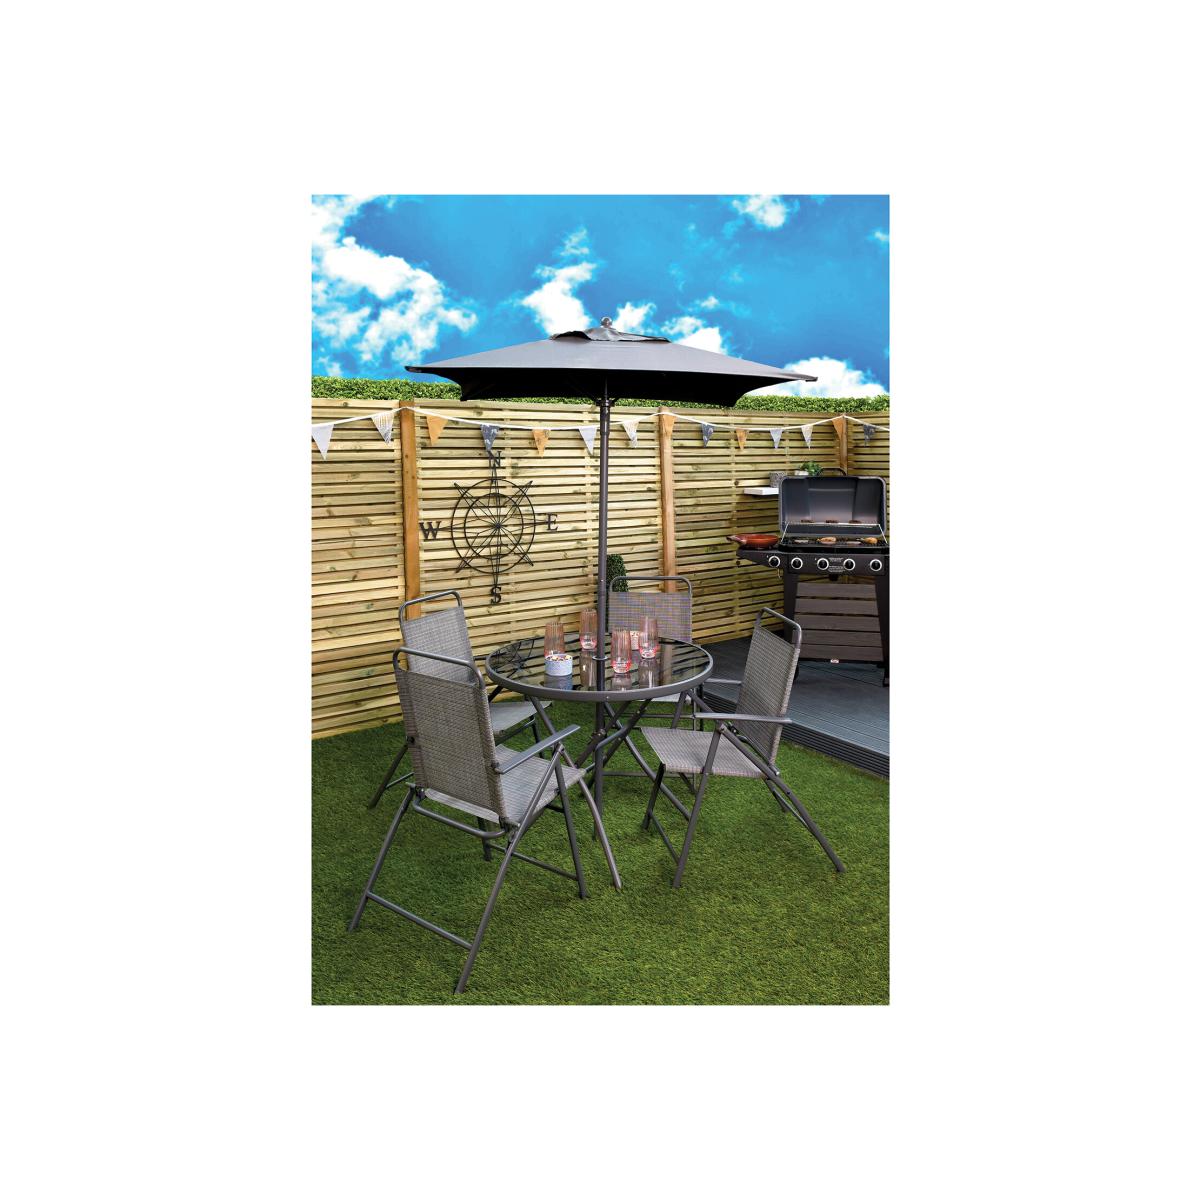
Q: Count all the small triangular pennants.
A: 14